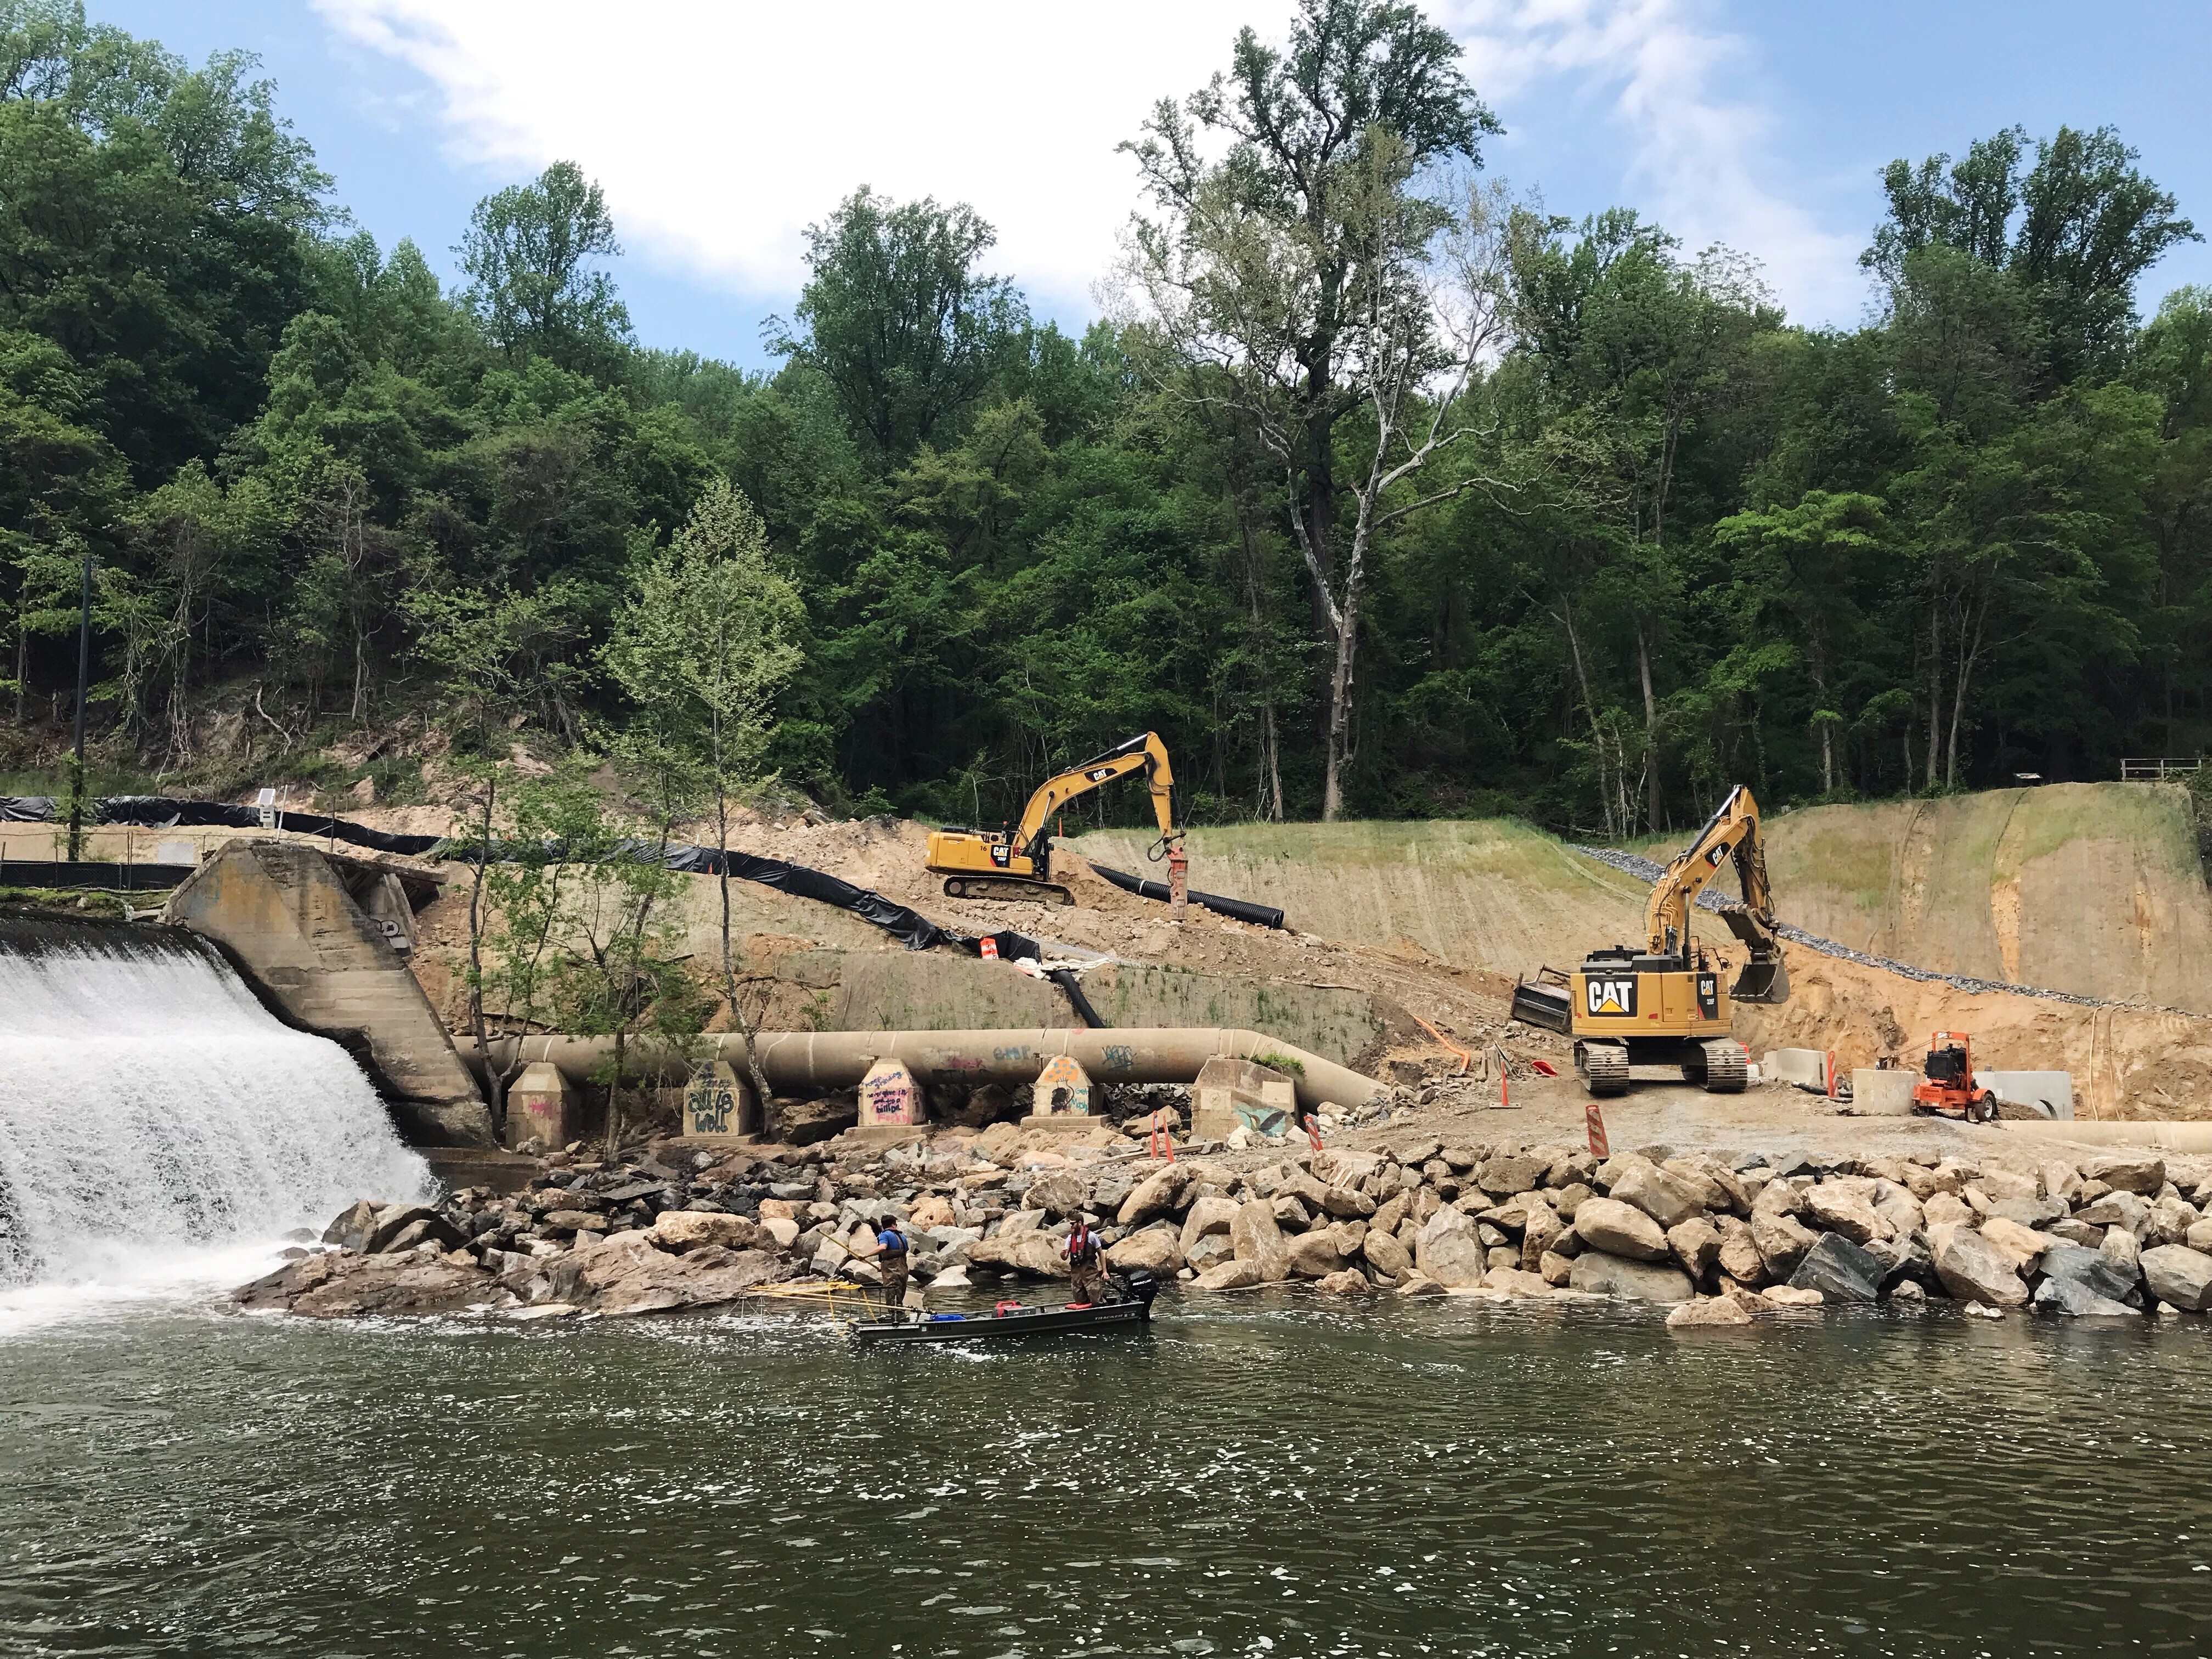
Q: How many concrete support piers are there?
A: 5